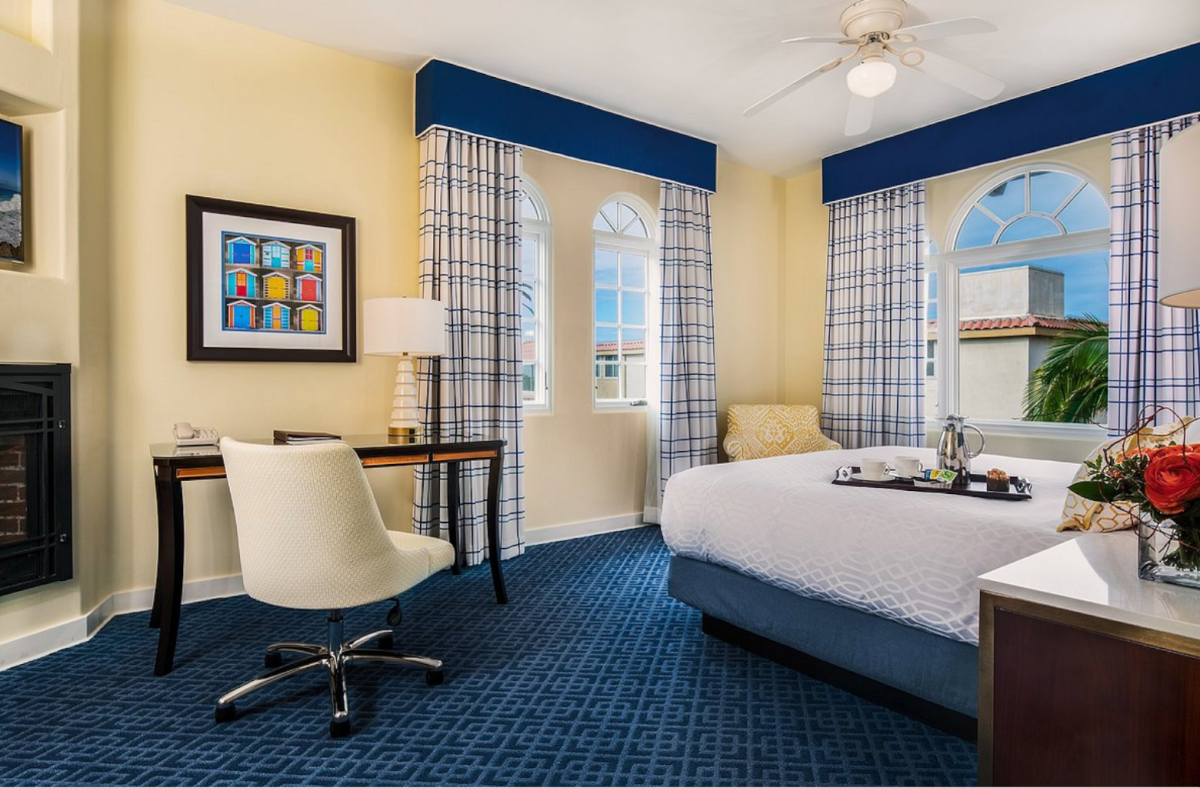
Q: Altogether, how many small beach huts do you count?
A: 9